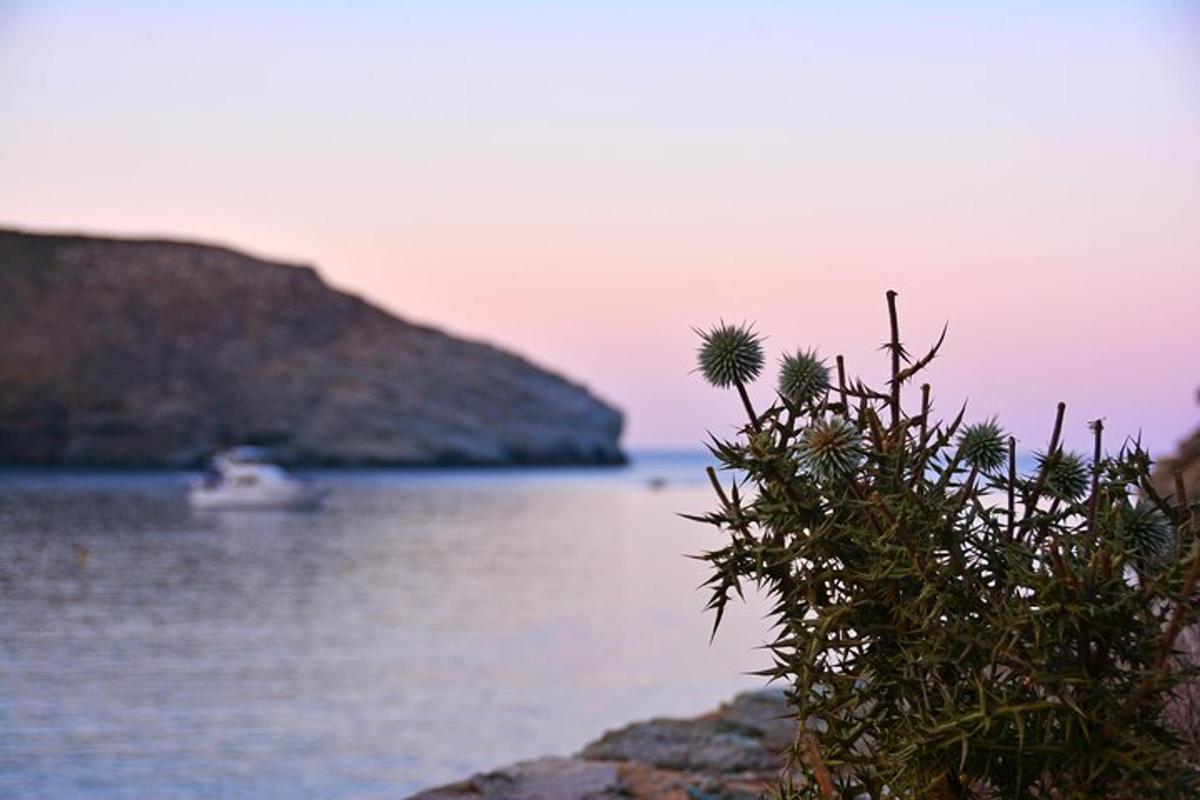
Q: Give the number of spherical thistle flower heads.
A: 6